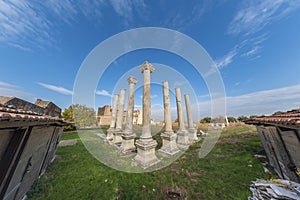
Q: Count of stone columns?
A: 7